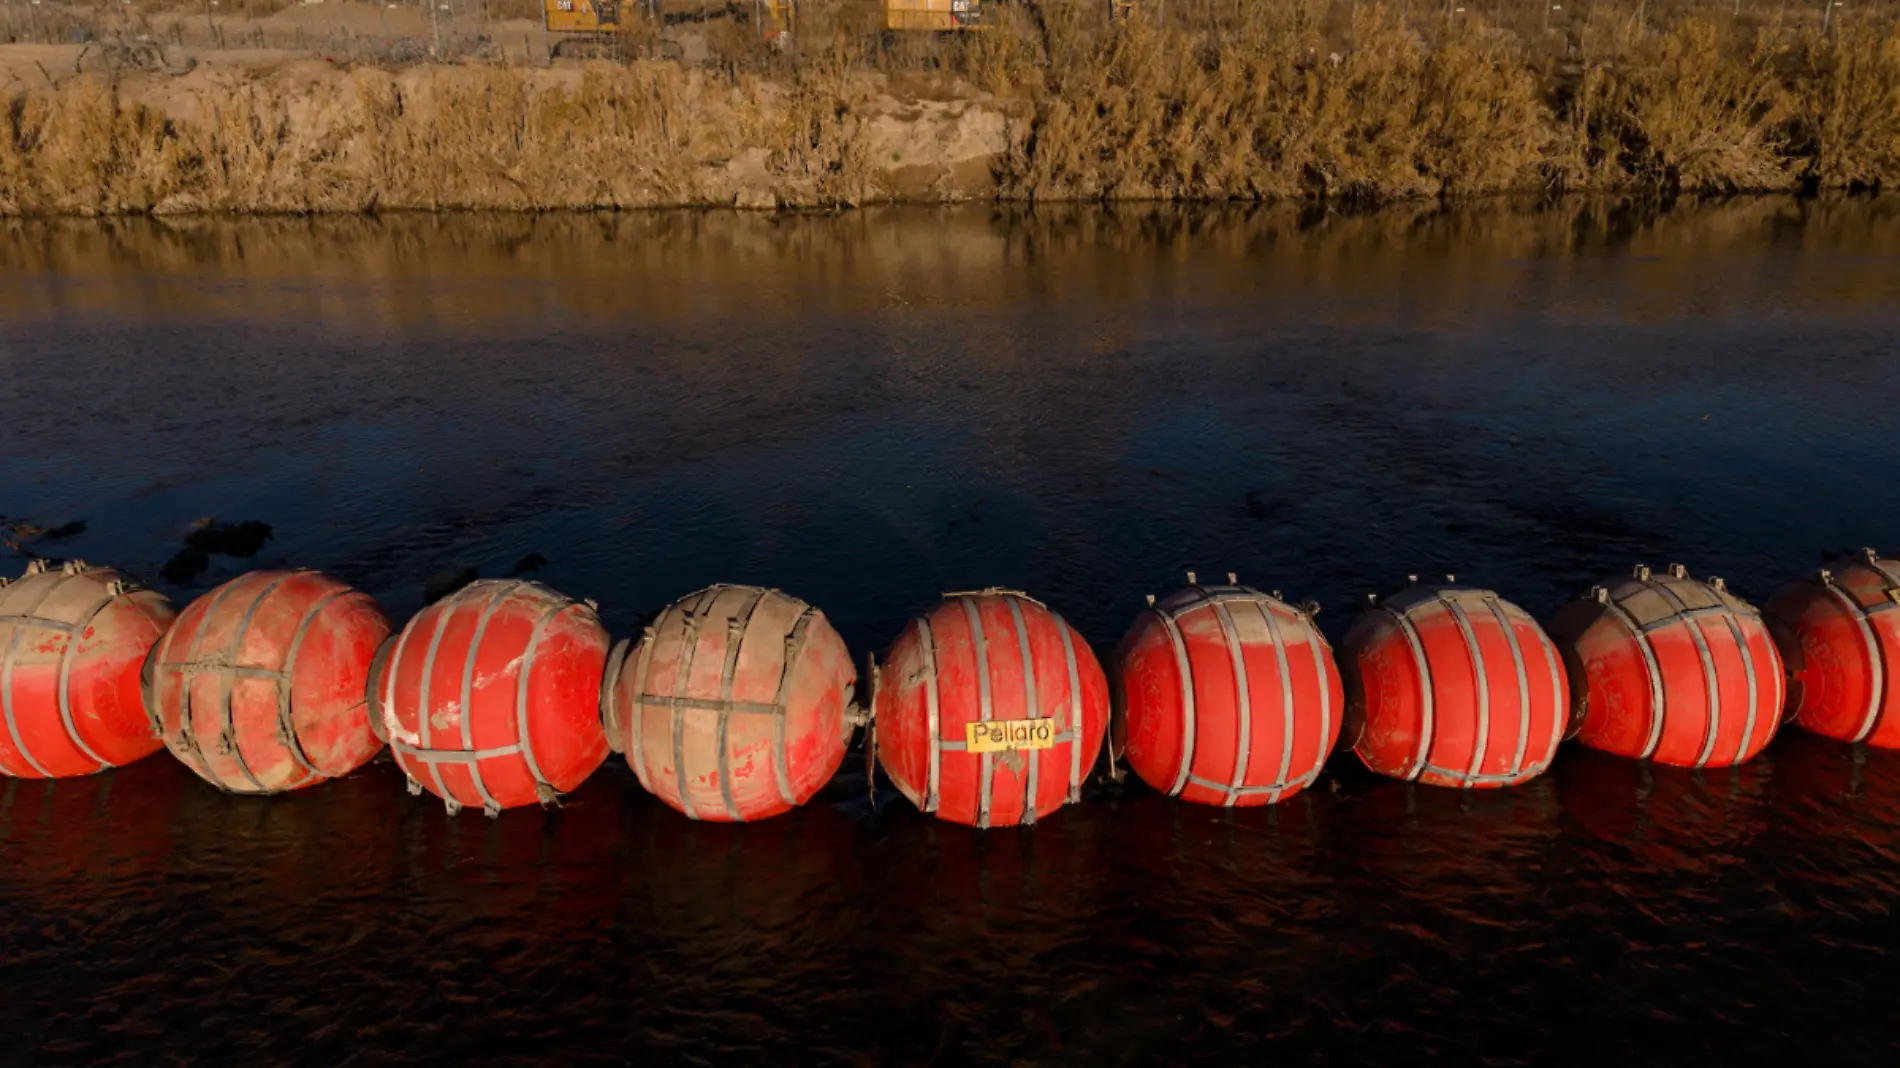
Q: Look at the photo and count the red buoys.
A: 9